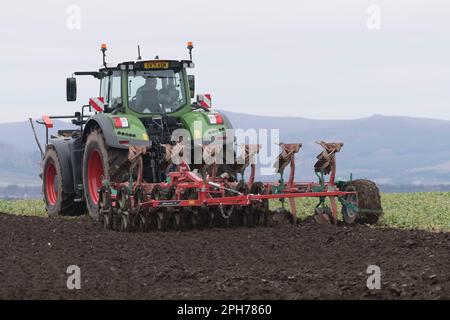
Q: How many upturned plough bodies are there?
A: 6